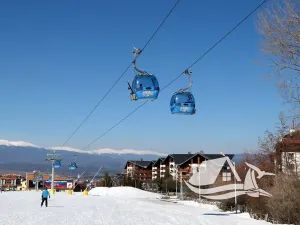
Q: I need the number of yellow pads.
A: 3